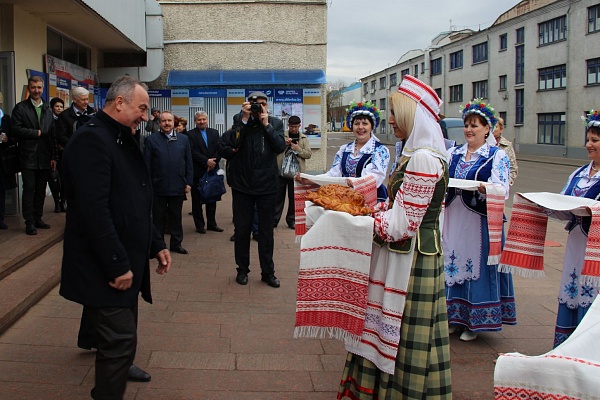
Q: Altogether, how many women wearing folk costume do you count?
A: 4